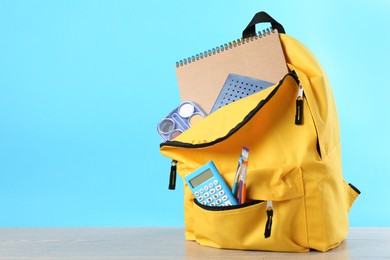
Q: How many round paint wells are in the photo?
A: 4